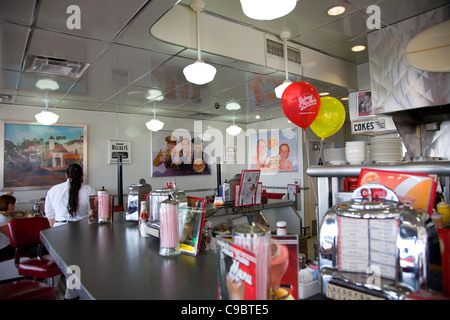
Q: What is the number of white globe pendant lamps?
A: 6